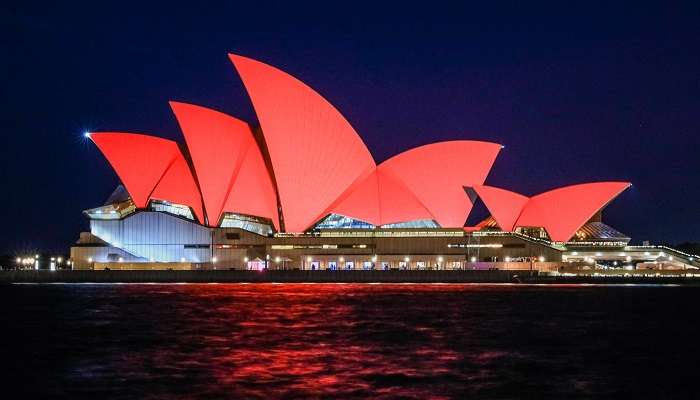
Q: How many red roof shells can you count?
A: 6